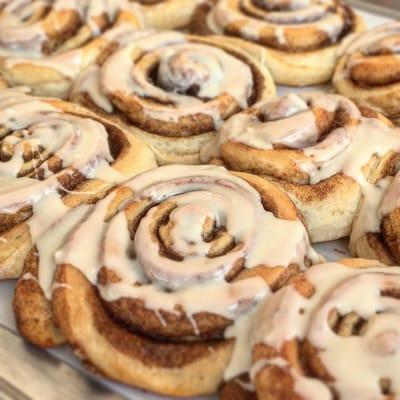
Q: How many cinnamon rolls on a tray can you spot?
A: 10